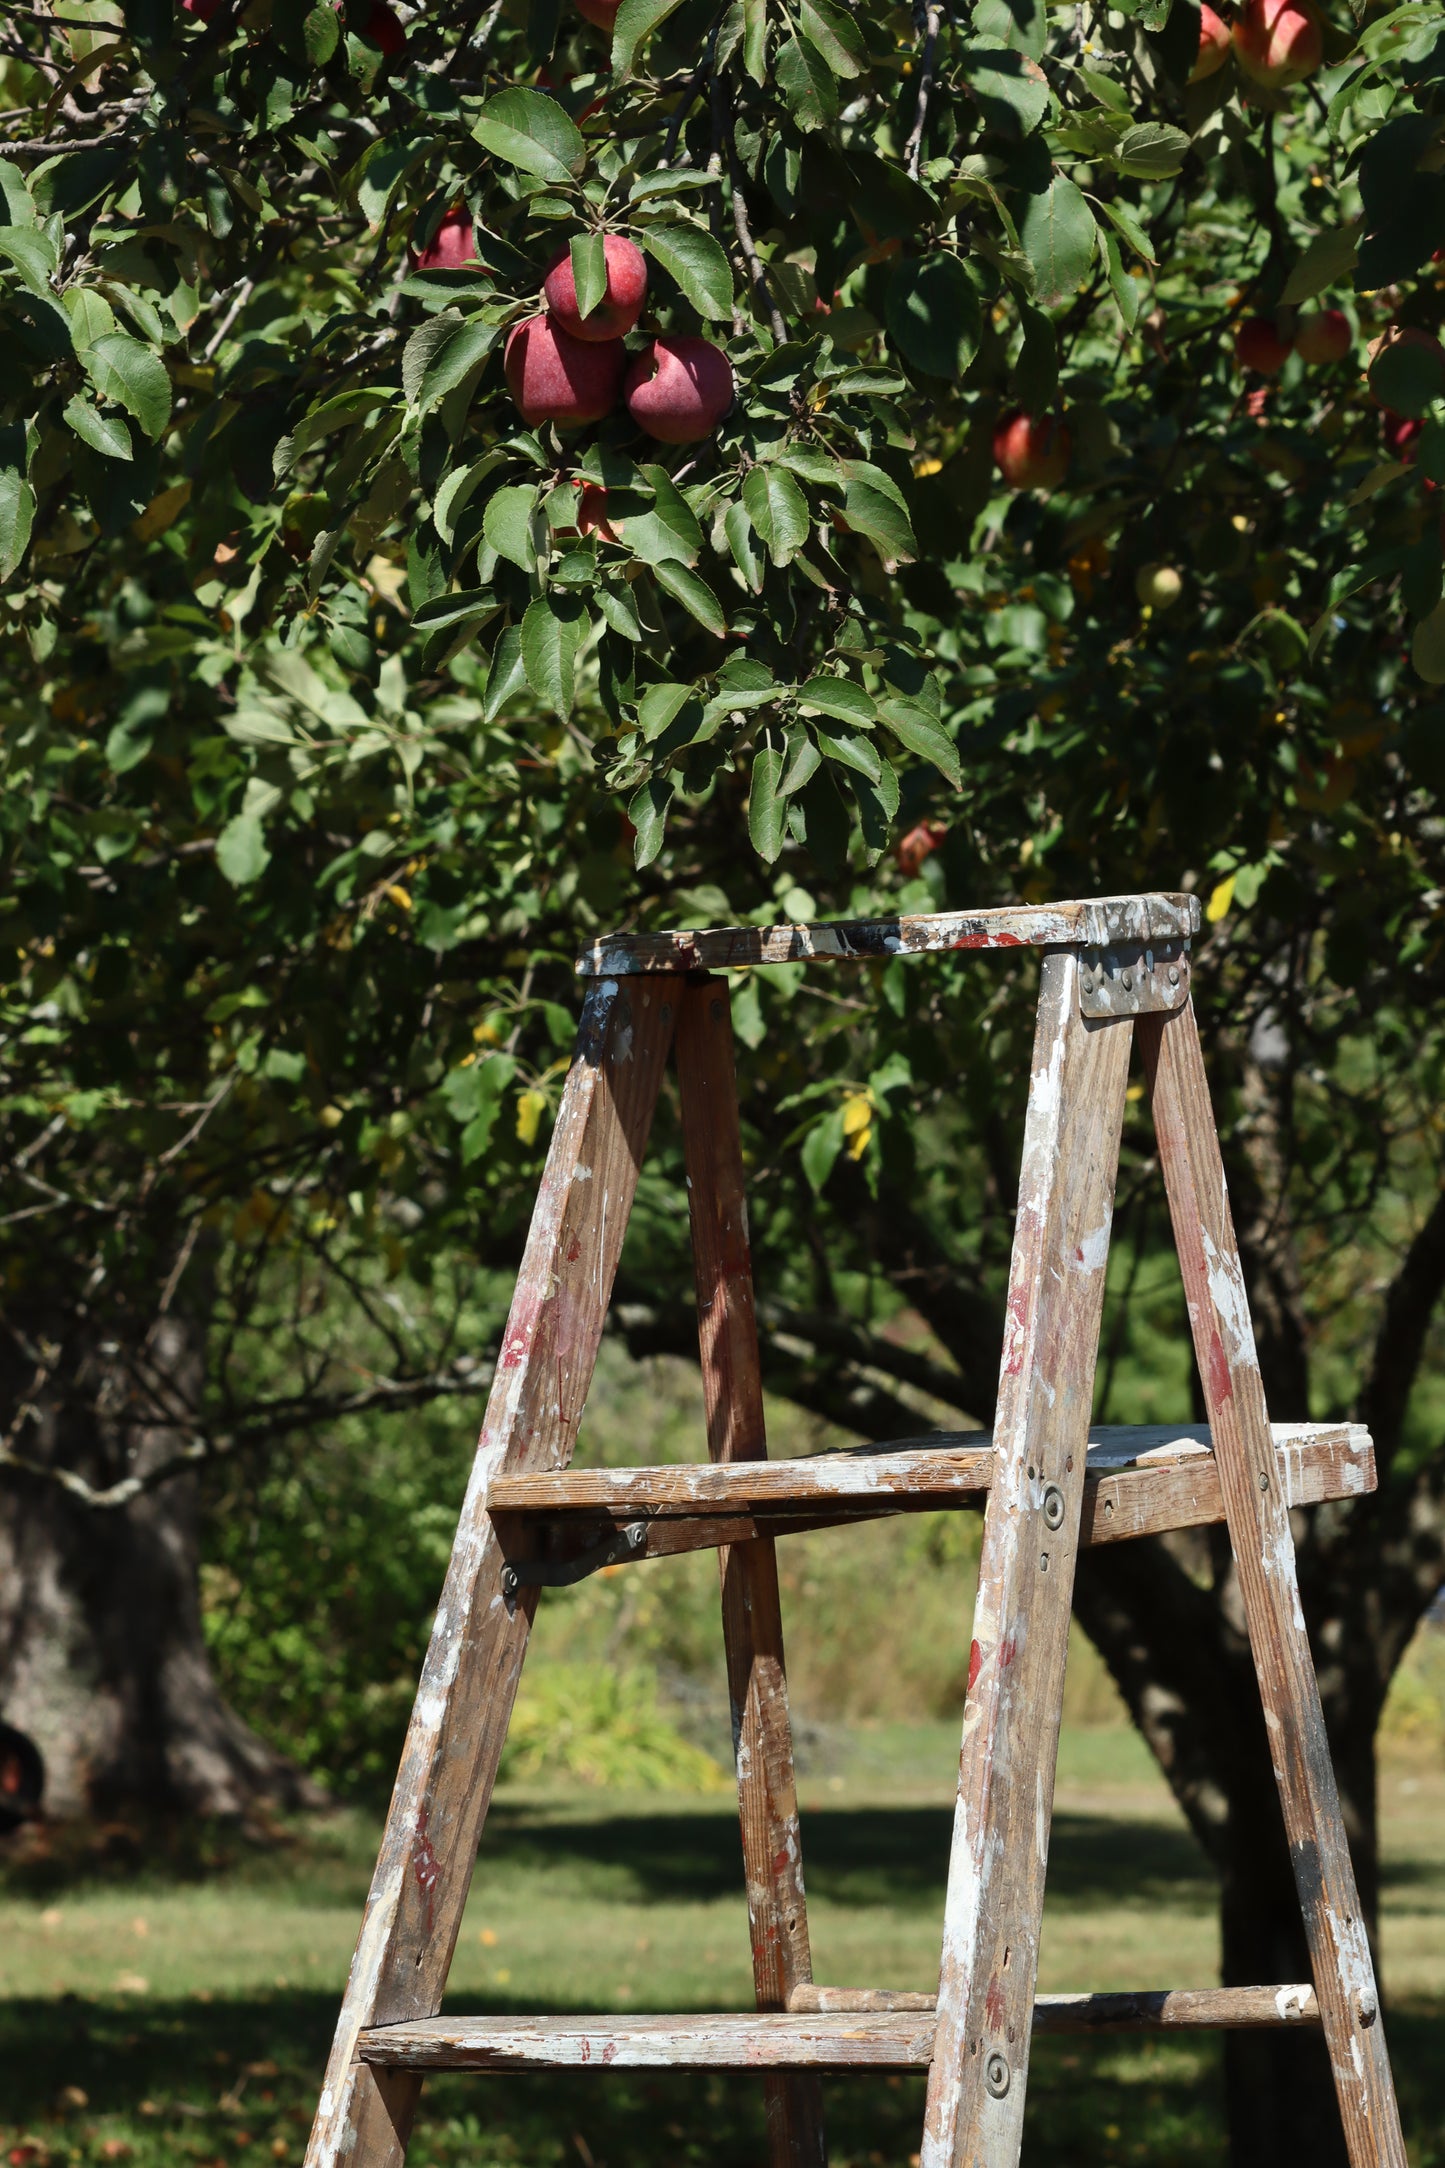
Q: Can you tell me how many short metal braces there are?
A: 1